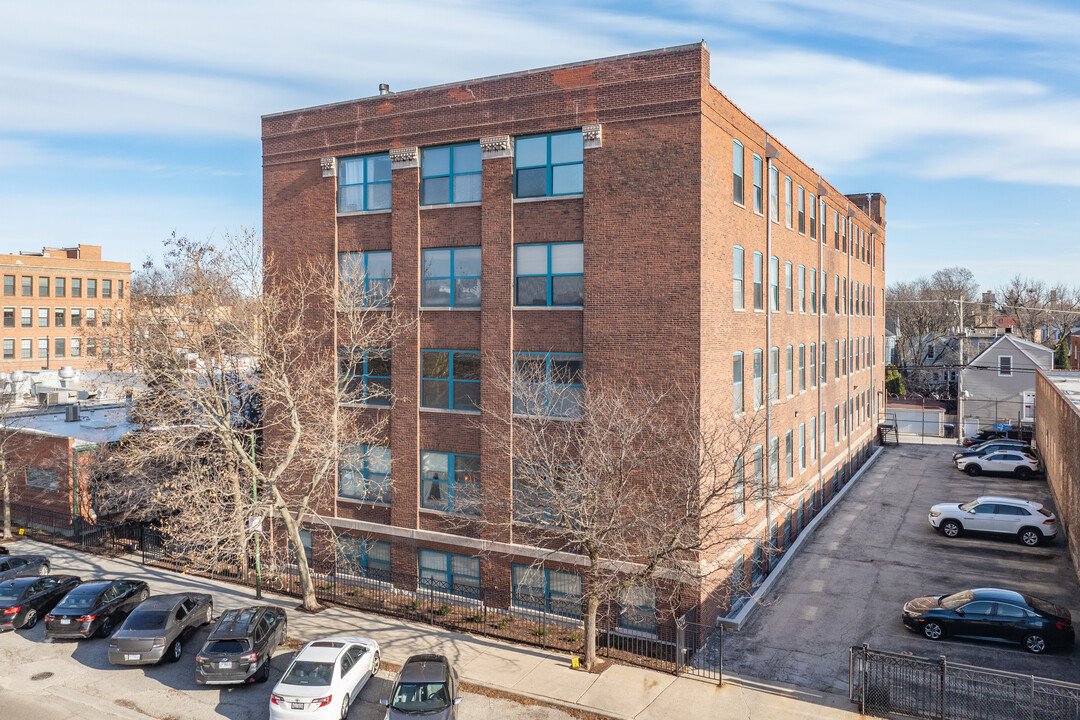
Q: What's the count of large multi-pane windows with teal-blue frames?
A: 15